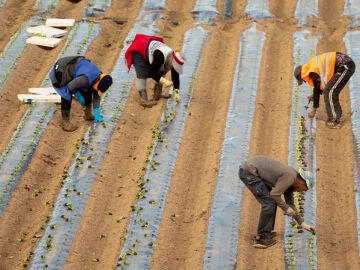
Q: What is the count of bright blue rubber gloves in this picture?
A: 2